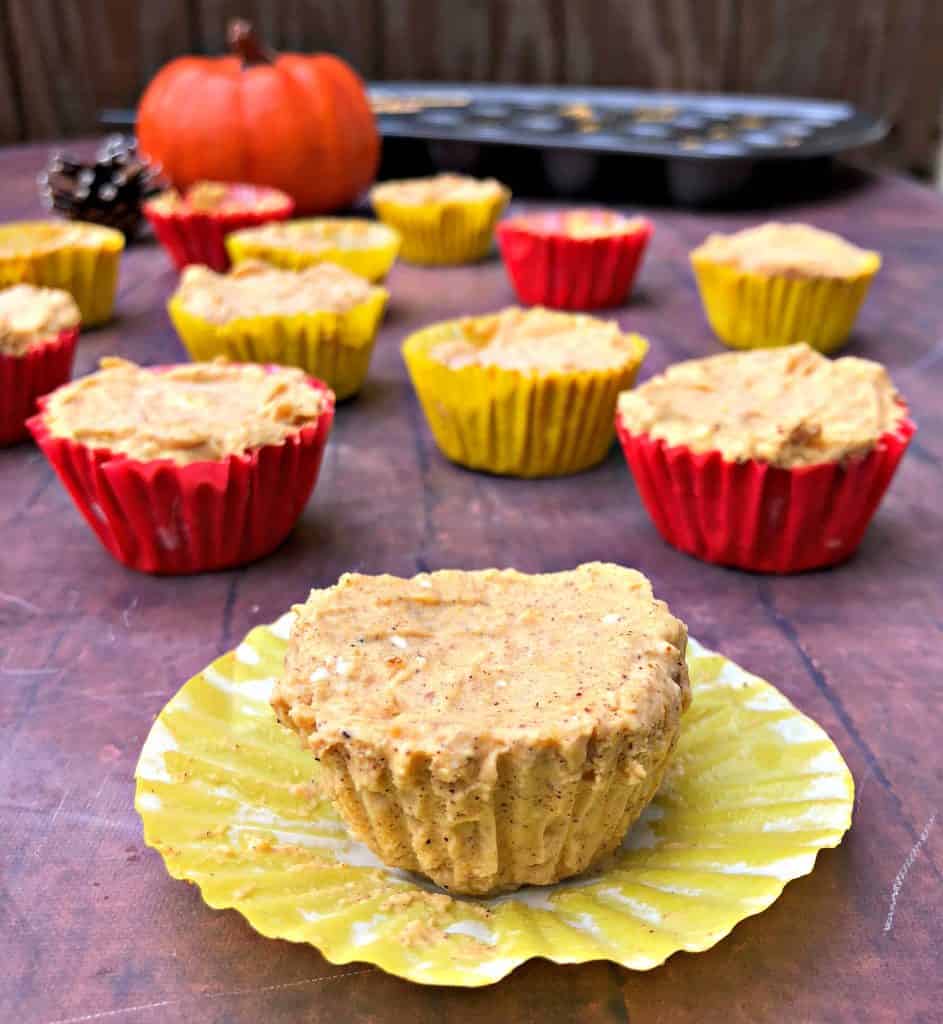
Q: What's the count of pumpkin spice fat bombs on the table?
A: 12